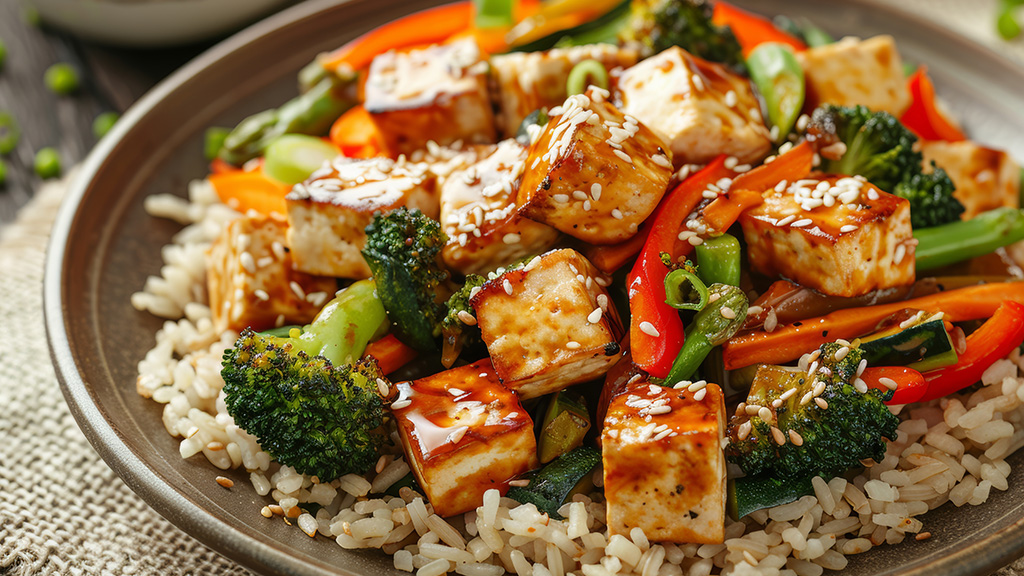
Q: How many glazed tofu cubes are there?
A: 13